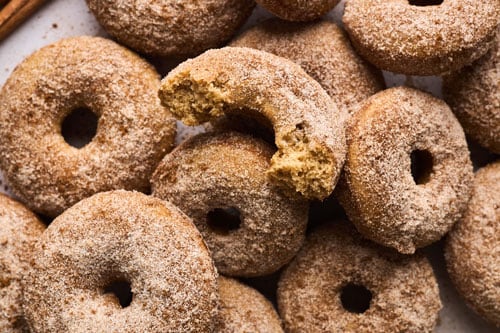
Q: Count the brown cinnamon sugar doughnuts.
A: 14